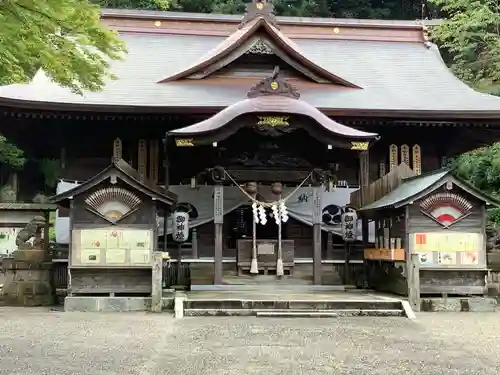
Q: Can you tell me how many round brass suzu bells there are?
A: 2